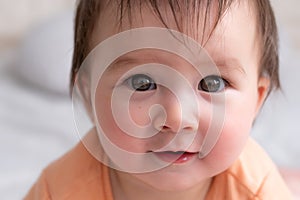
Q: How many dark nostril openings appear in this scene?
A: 2